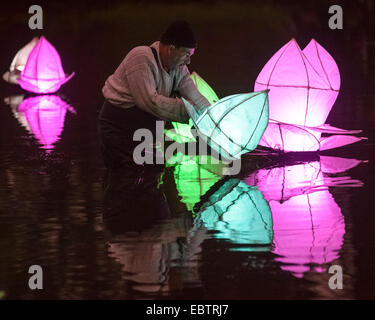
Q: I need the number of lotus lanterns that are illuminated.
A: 5